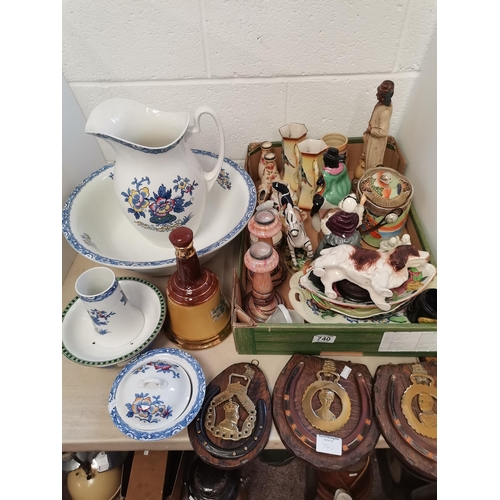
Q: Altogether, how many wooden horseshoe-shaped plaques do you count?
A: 3